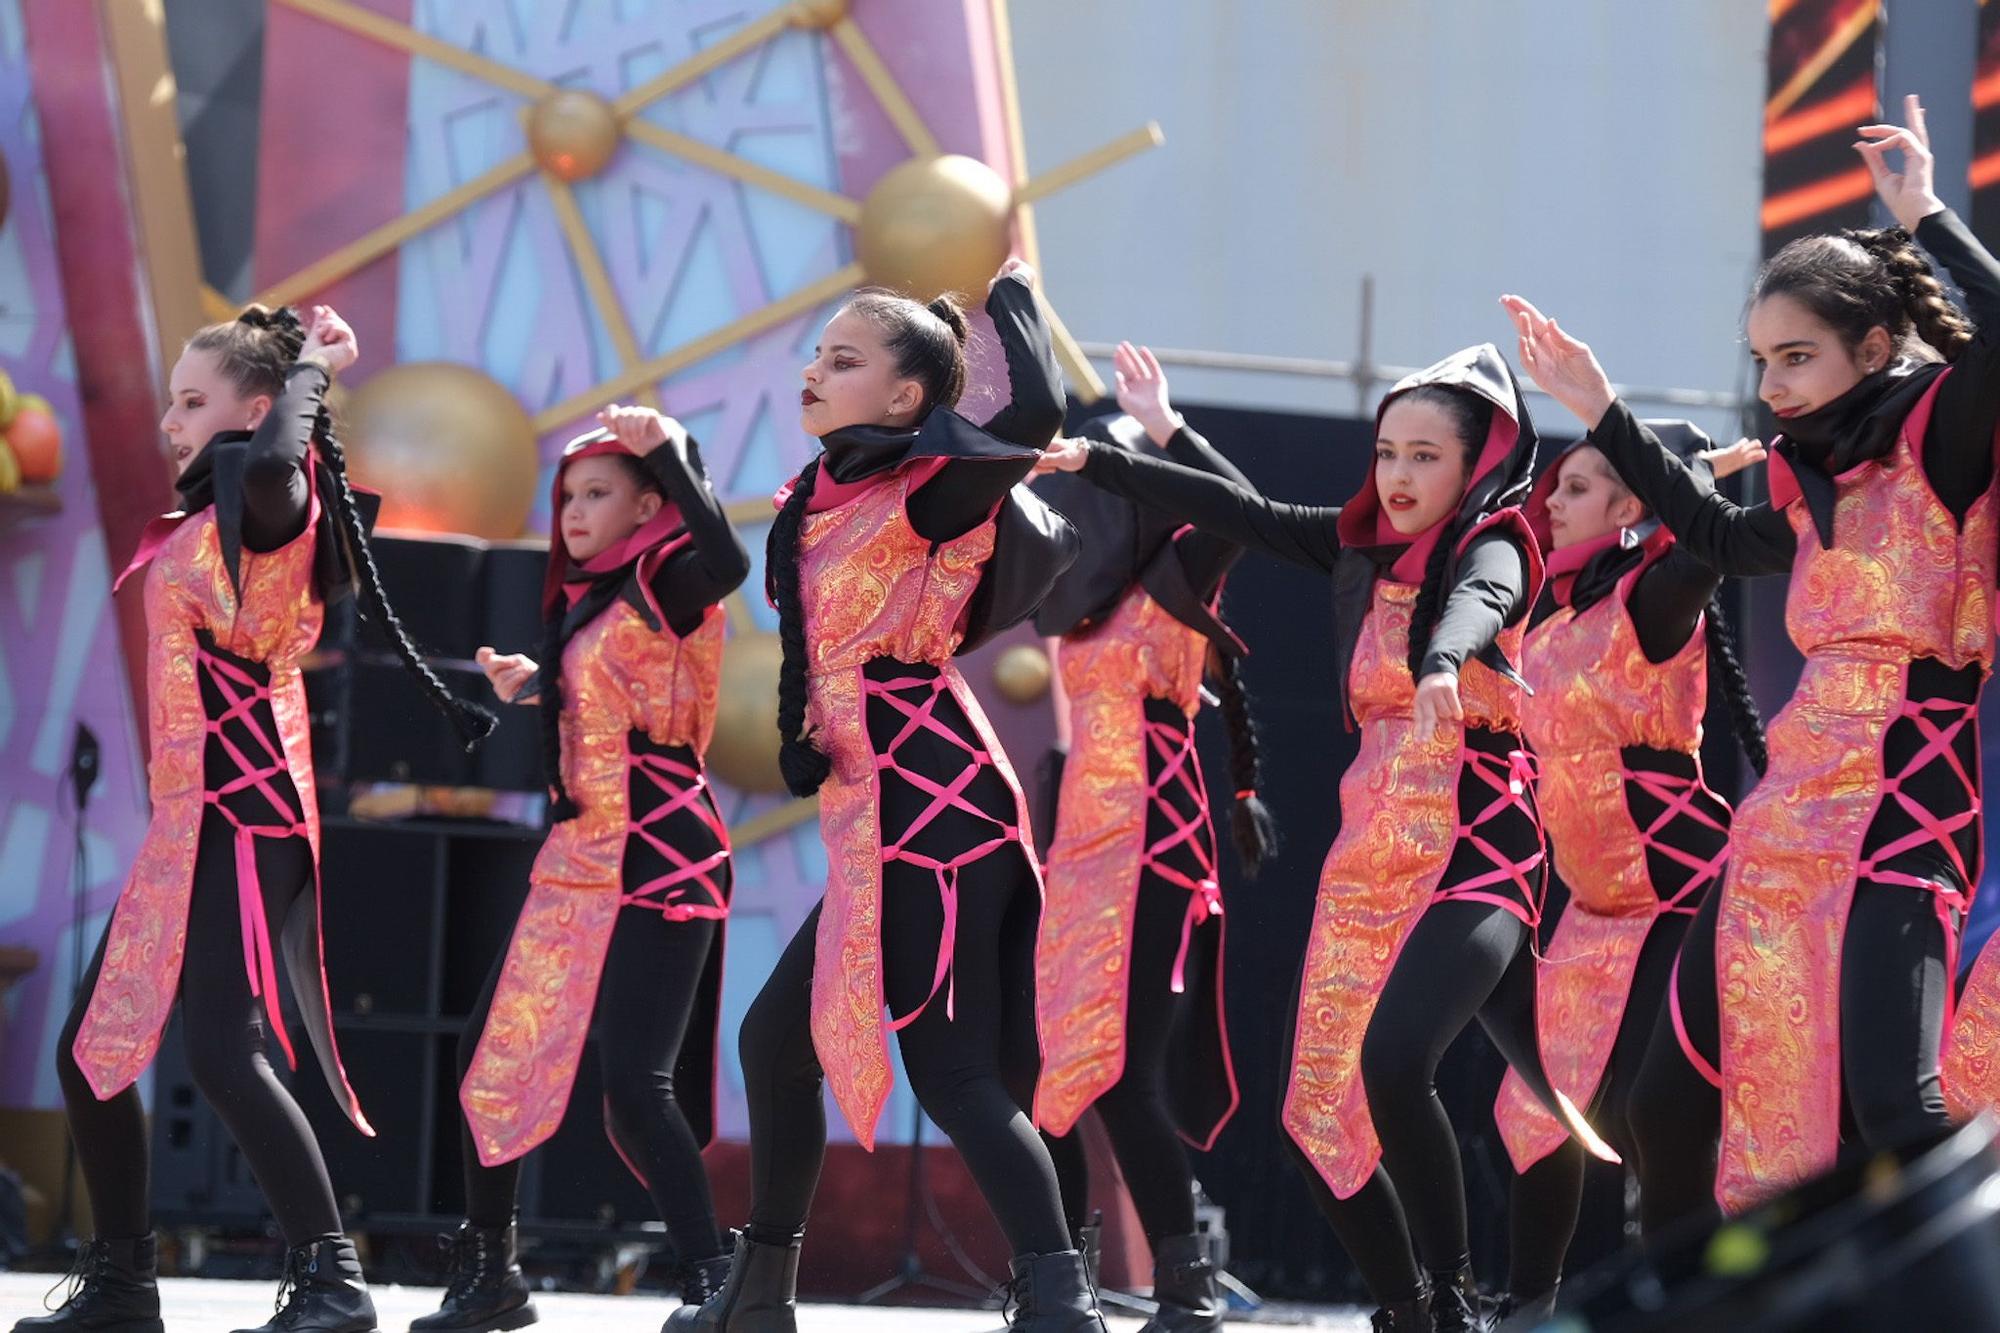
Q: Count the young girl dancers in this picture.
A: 7